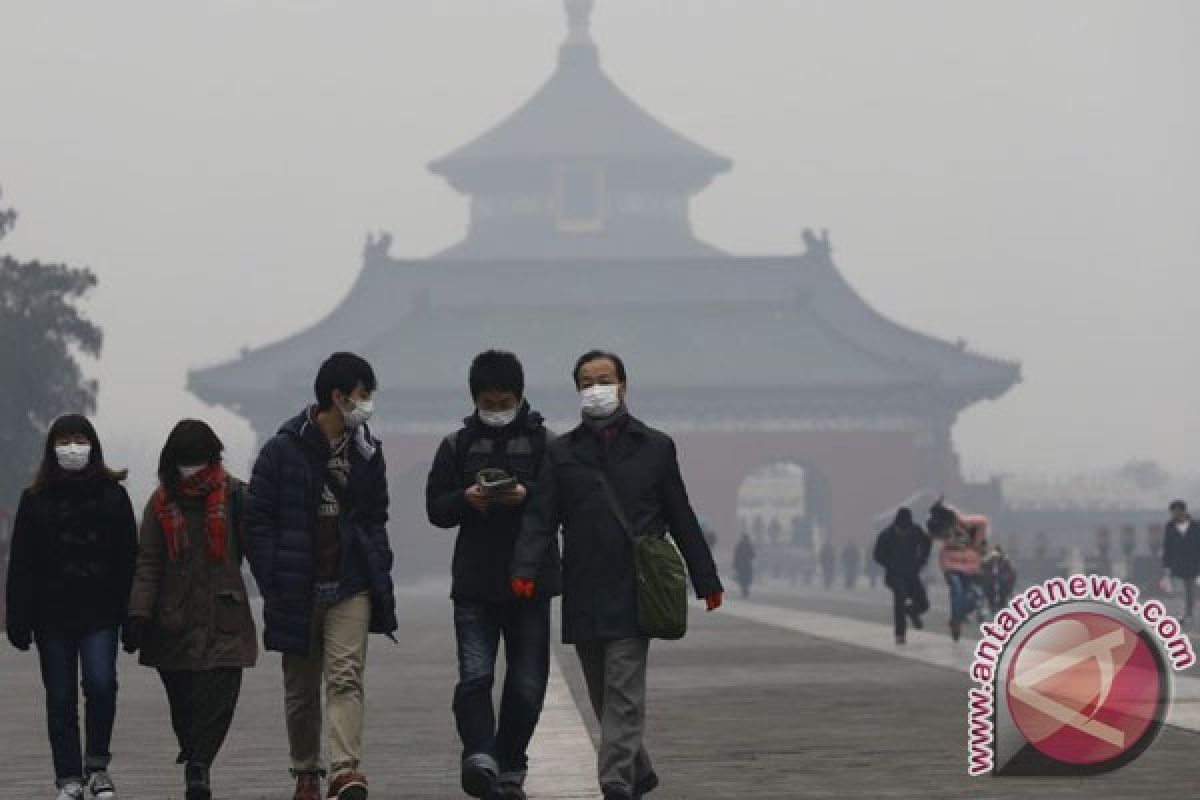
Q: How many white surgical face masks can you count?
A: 5